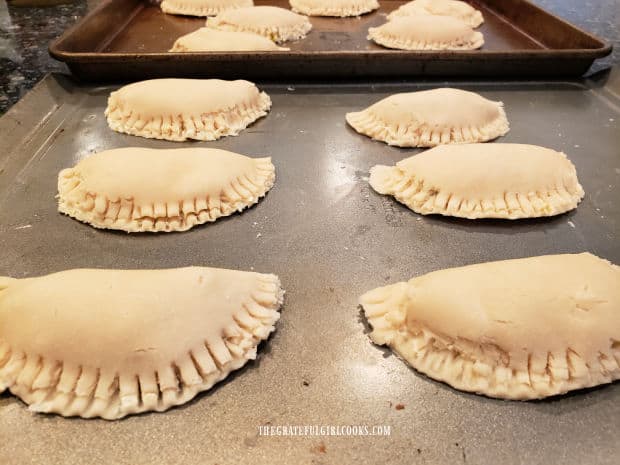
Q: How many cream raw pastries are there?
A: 12